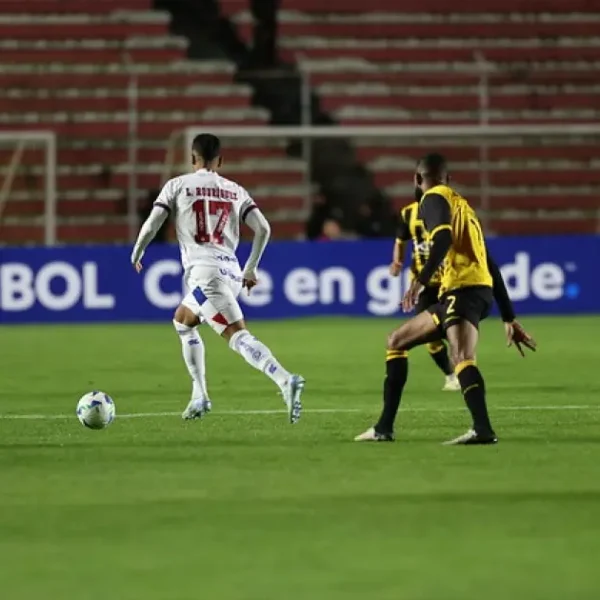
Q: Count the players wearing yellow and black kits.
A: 2